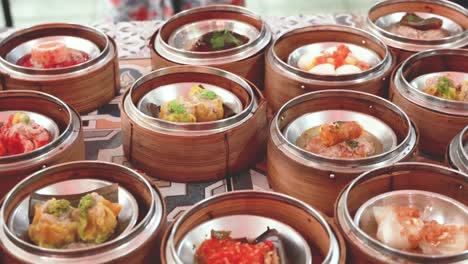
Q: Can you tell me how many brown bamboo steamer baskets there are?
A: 12